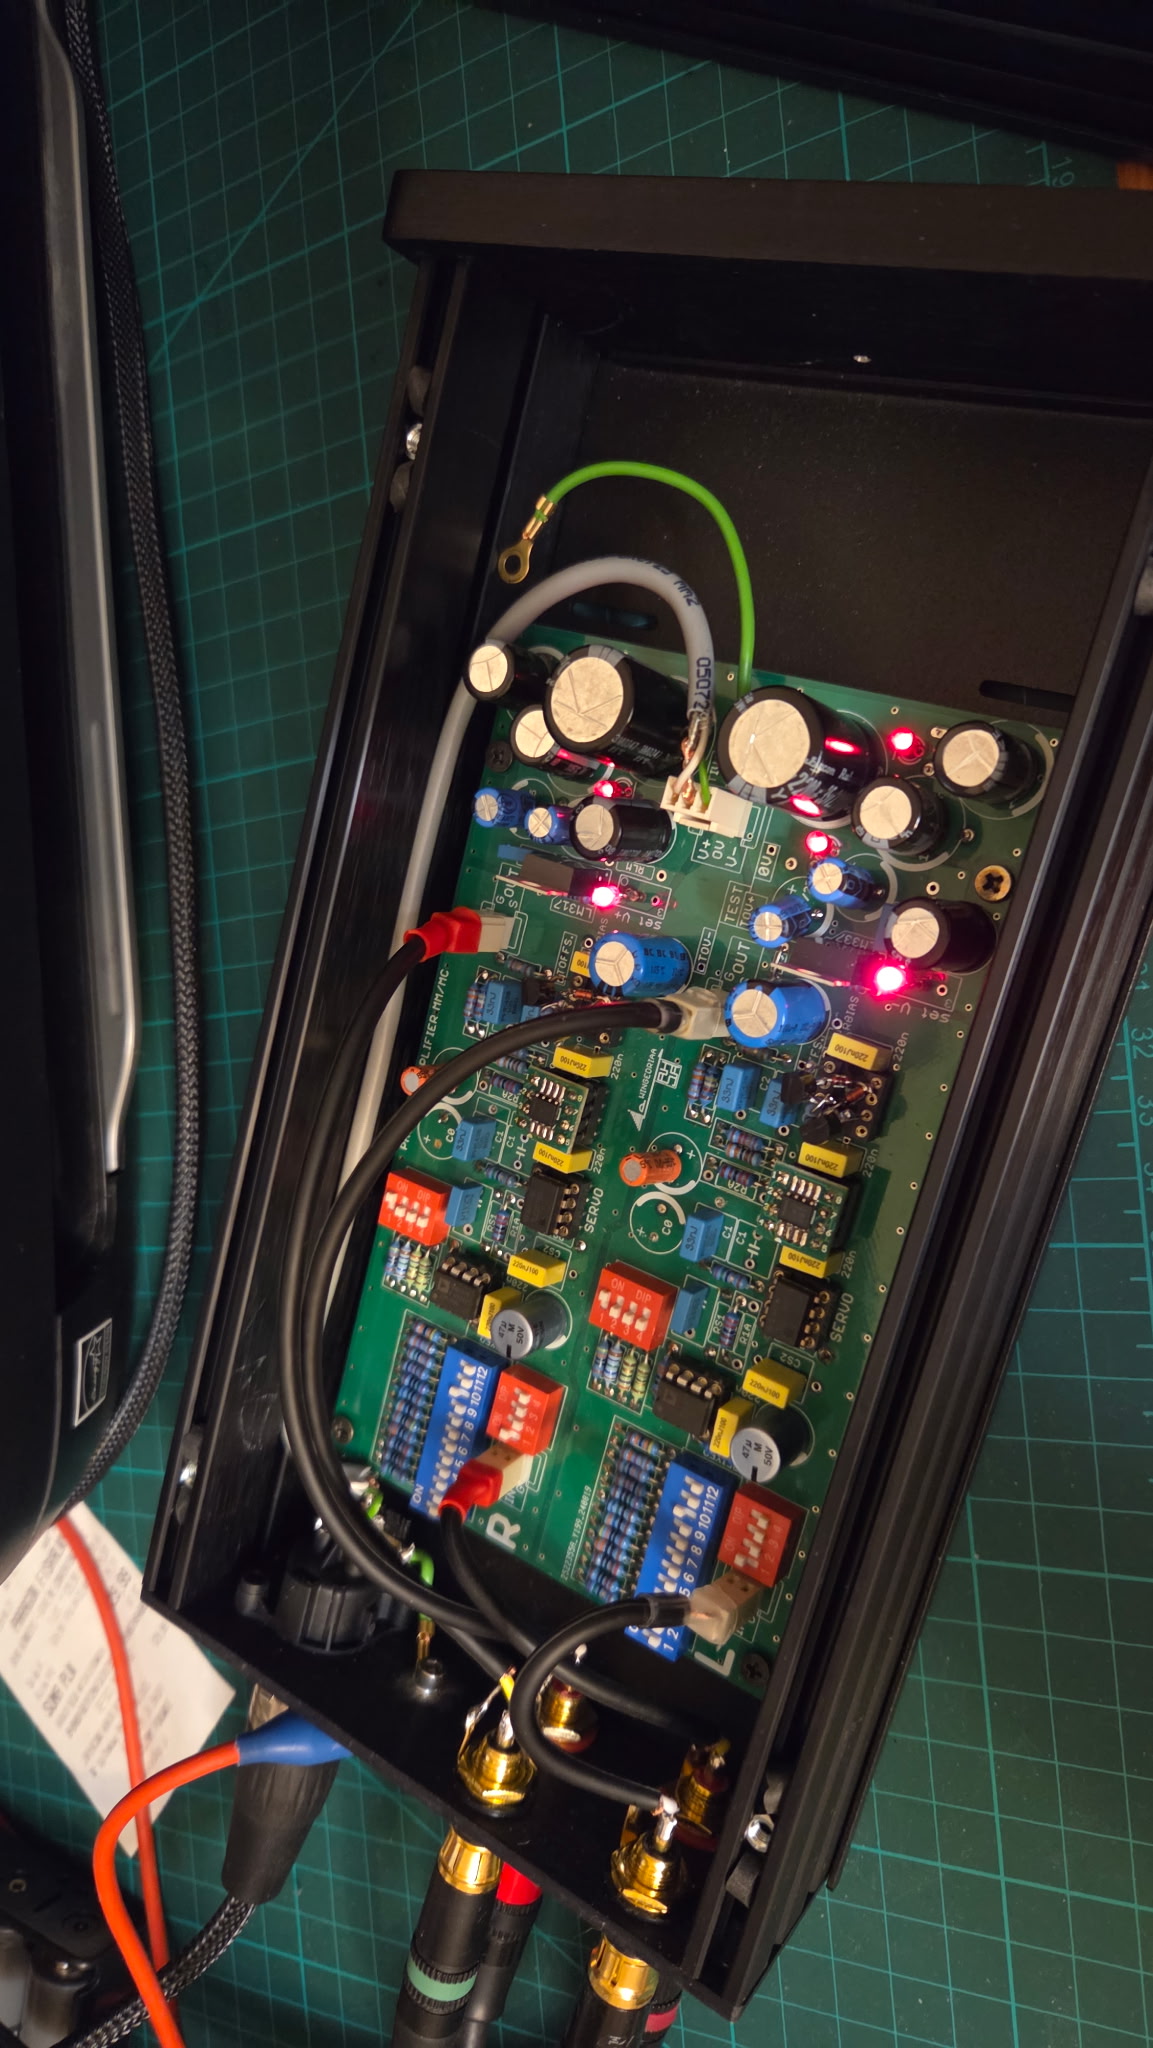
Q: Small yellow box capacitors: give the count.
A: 10